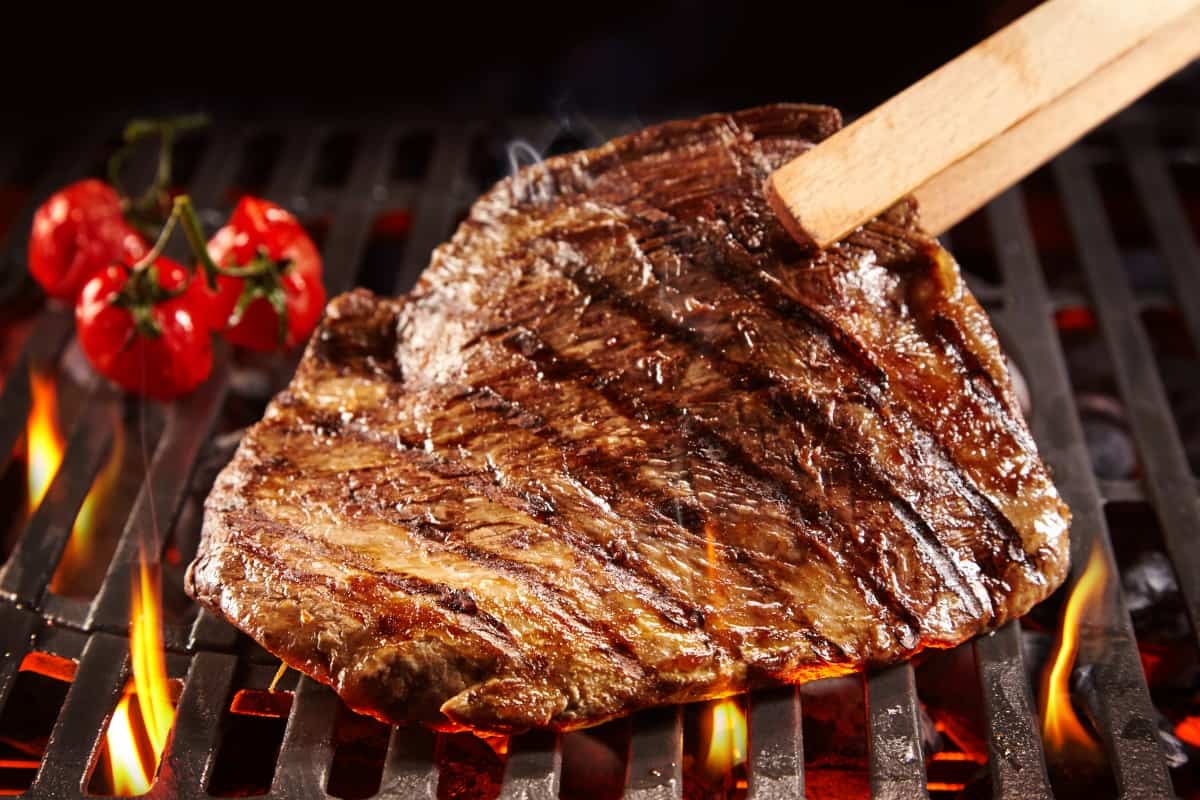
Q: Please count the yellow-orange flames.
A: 5